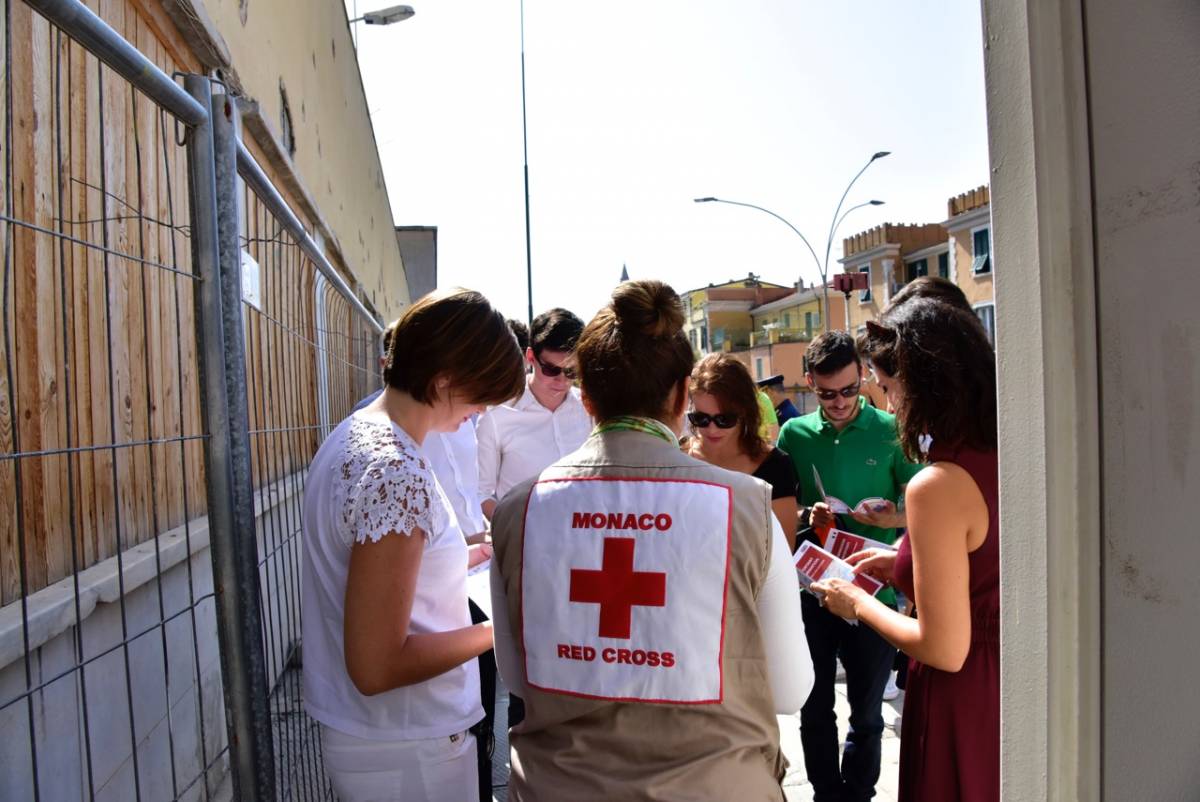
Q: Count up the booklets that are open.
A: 1